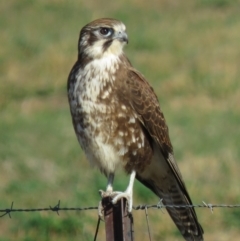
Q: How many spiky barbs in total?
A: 4